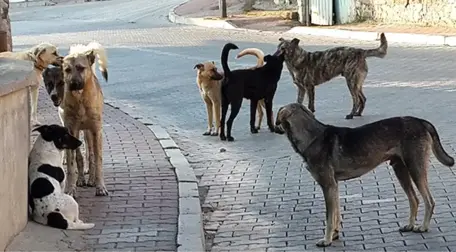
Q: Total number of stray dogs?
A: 8